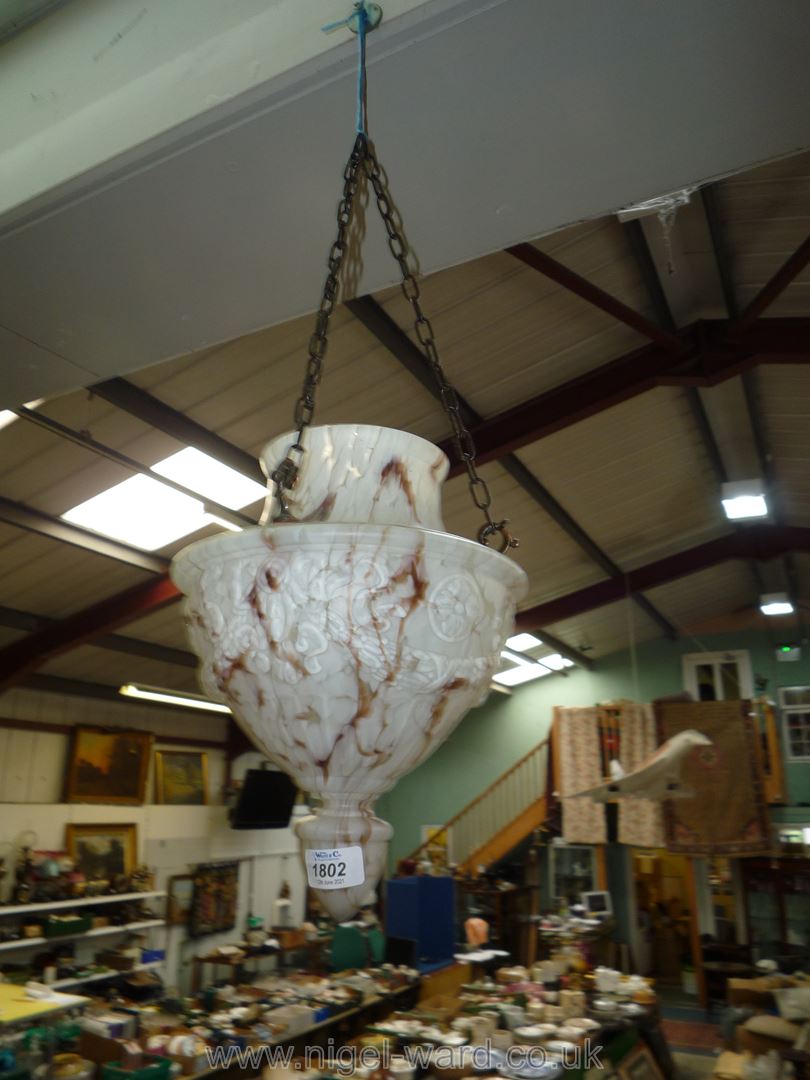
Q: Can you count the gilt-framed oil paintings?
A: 3